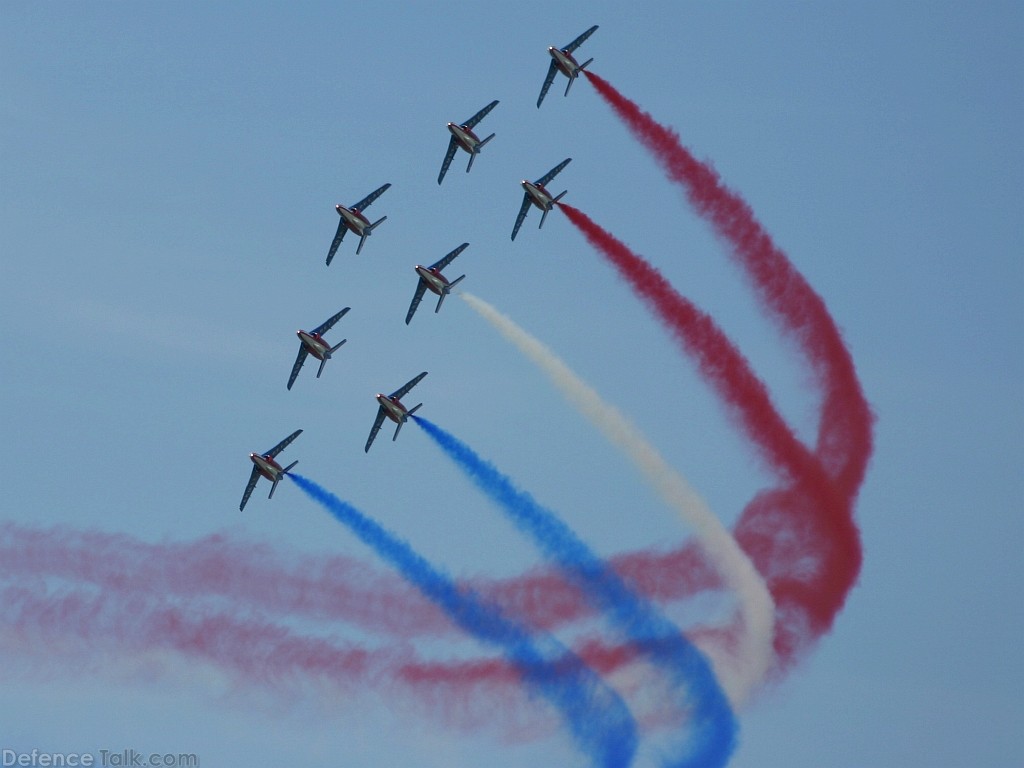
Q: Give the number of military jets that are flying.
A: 8